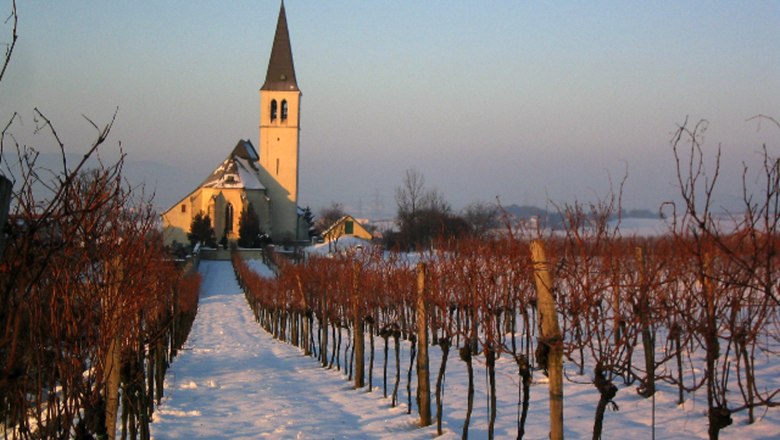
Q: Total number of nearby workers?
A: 0